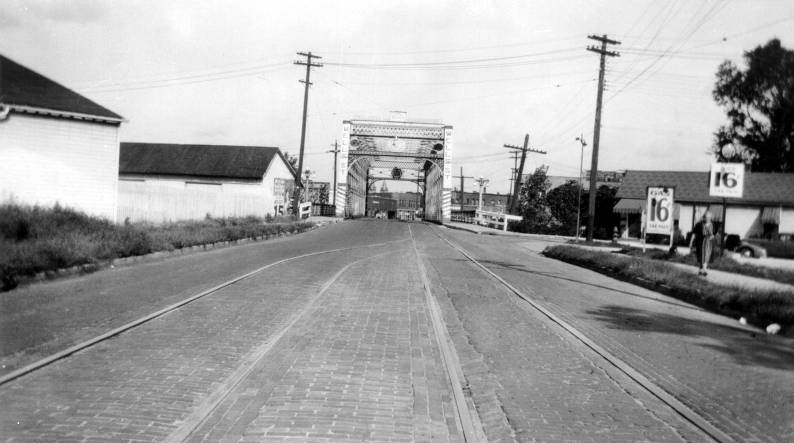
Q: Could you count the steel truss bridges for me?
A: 1